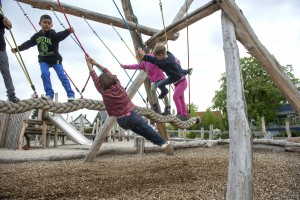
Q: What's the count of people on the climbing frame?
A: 6